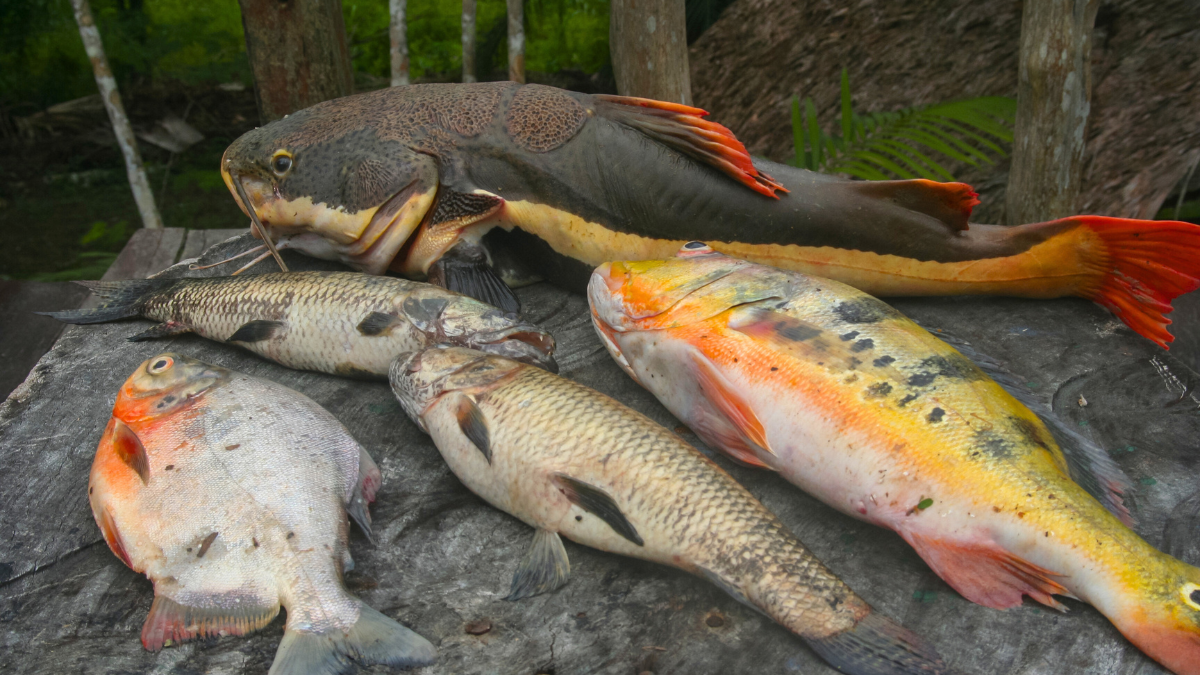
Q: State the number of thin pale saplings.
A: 4